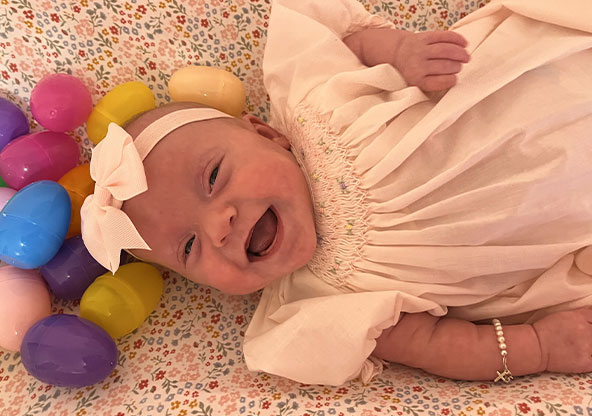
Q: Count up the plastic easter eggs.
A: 13